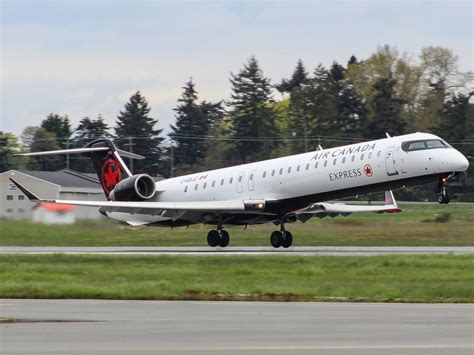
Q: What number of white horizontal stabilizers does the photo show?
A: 2